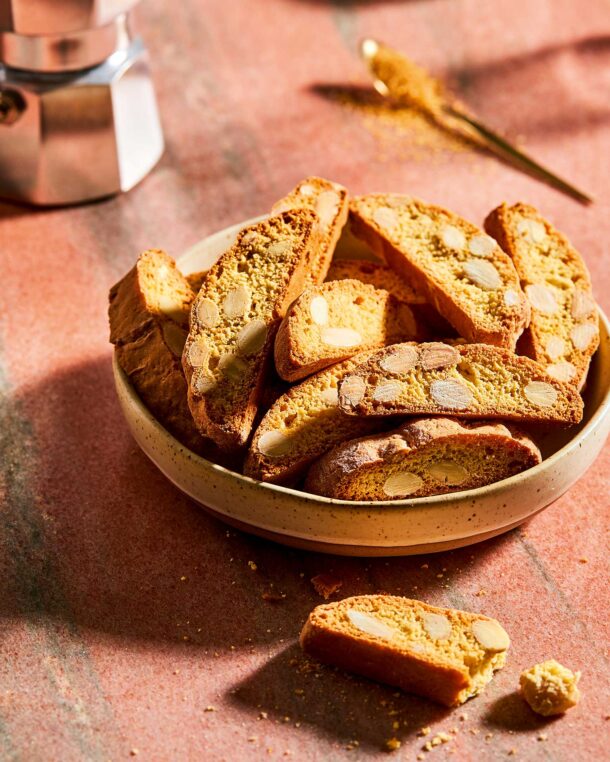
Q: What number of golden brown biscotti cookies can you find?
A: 11